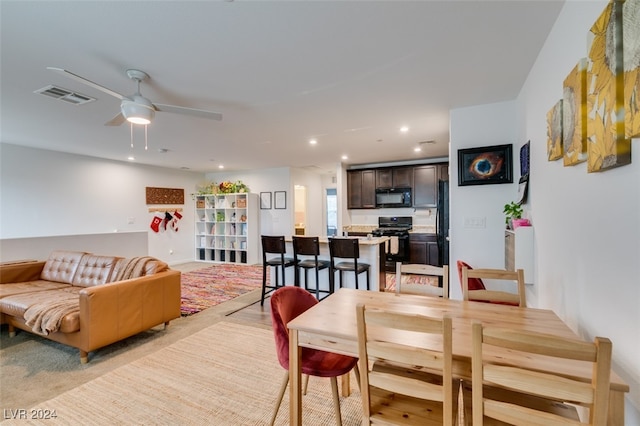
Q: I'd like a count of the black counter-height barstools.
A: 3